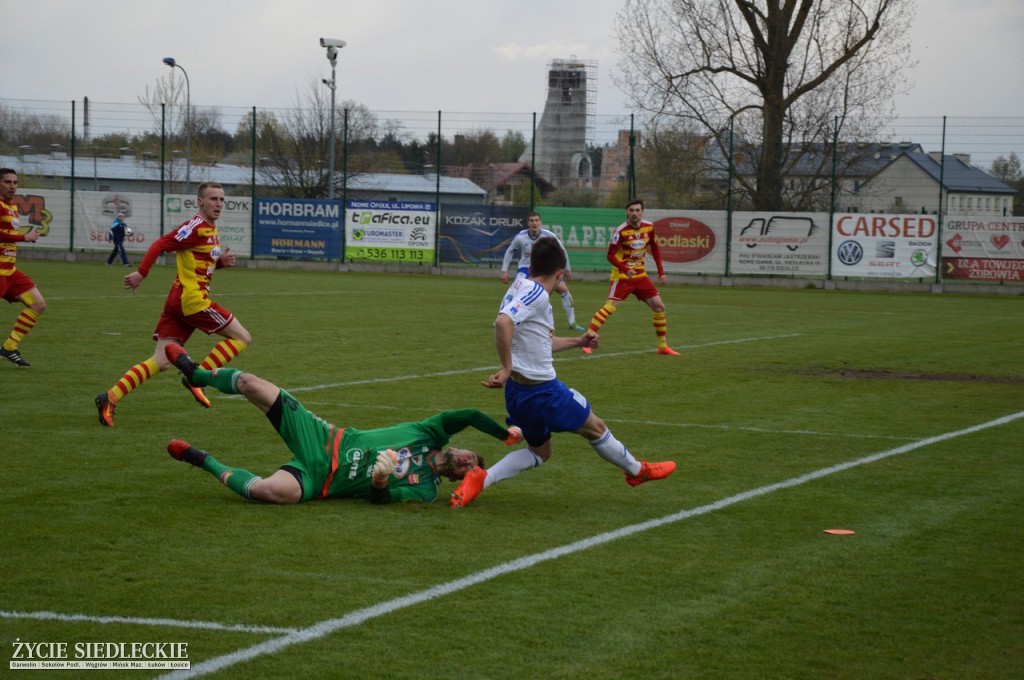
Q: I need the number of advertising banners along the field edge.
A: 11